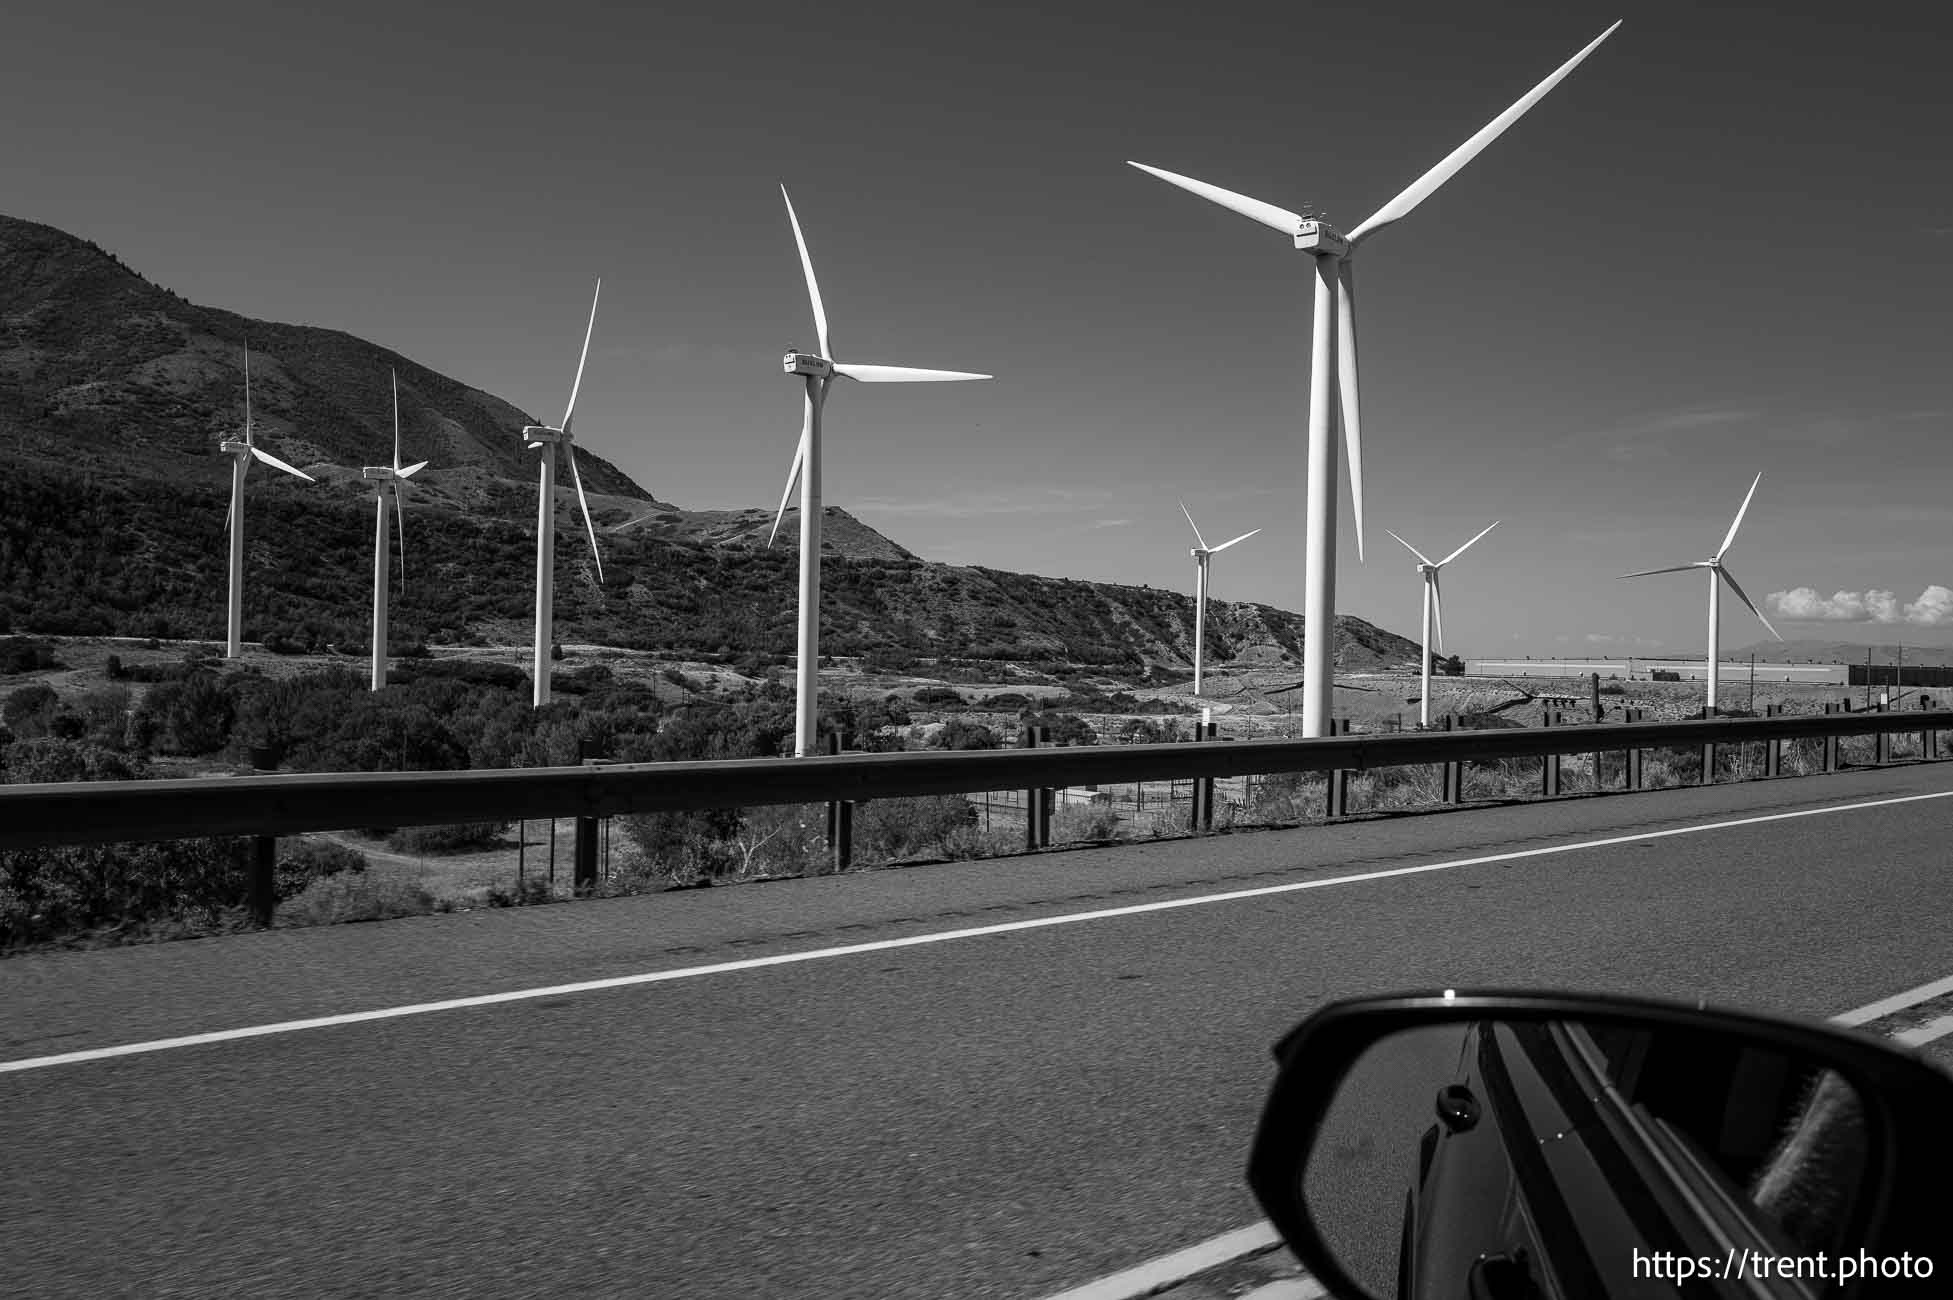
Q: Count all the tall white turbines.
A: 8